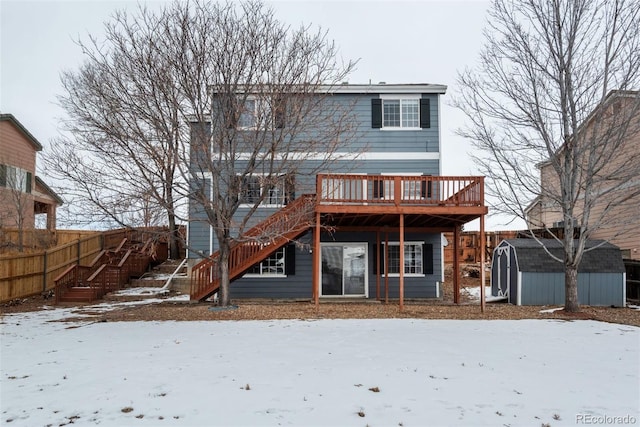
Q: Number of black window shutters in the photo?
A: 11